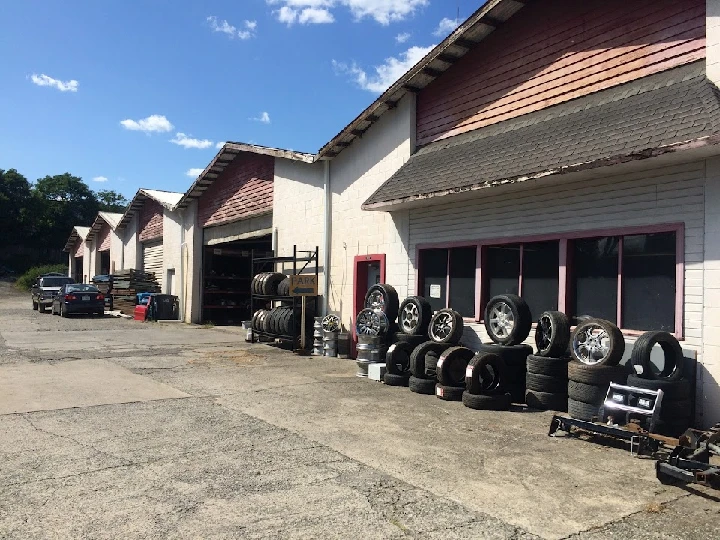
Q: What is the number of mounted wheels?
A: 6